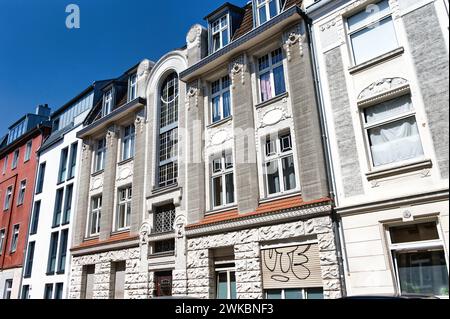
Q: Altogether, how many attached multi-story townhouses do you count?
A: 4